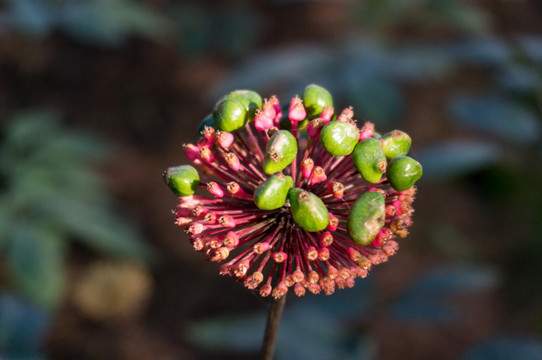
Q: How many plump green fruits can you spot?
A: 12